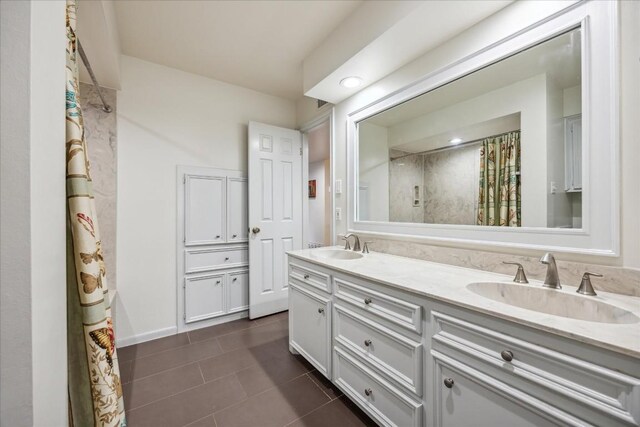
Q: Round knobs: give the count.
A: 13